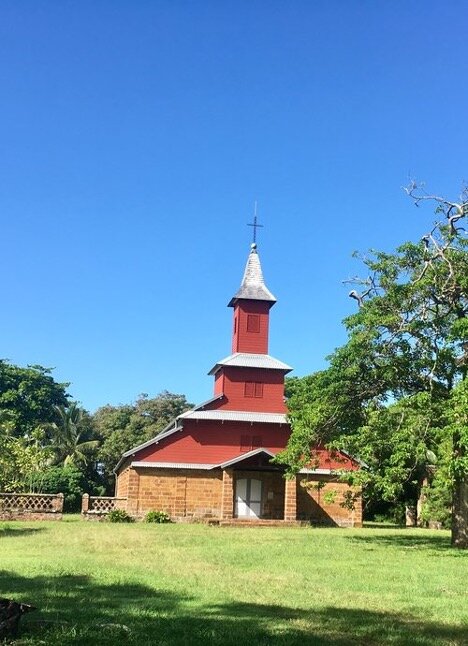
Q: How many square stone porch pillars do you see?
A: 2